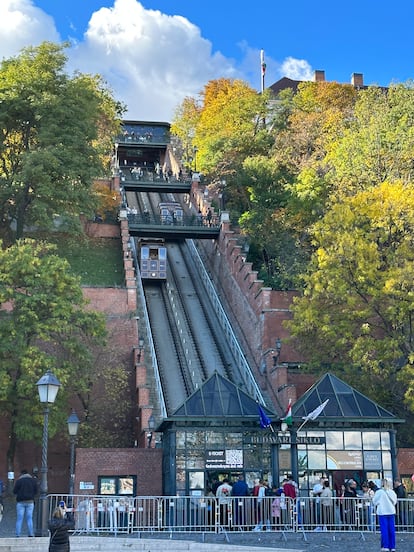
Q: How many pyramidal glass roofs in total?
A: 2